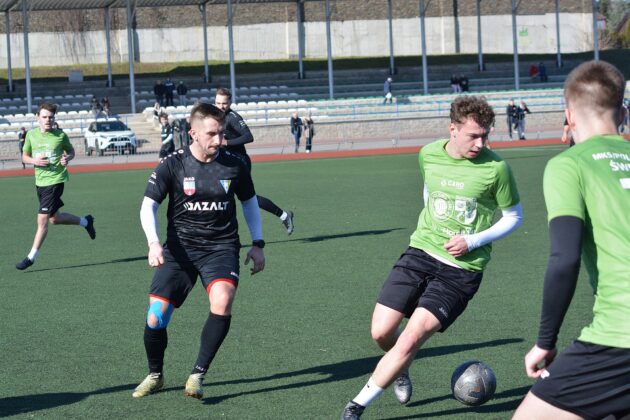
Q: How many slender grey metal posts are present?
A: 14